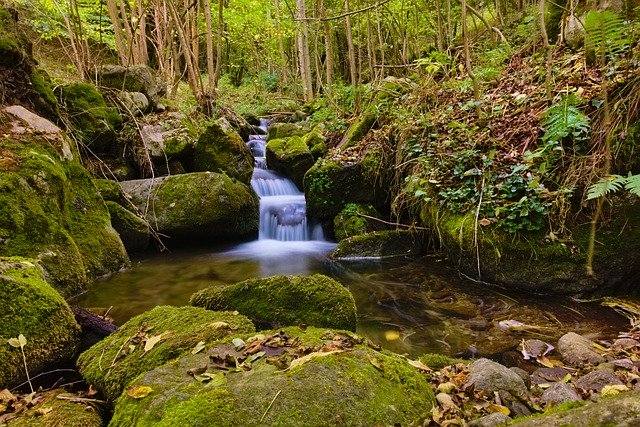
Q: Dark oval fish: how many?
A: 0